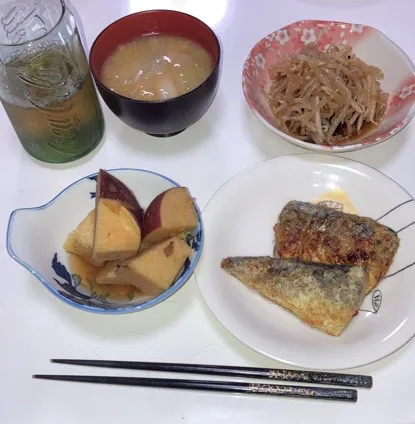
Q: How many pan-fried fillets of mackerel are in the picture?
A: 2